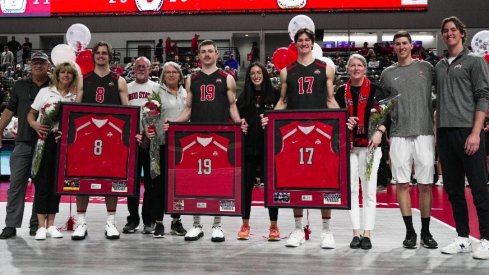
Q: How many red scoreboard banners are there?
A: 1